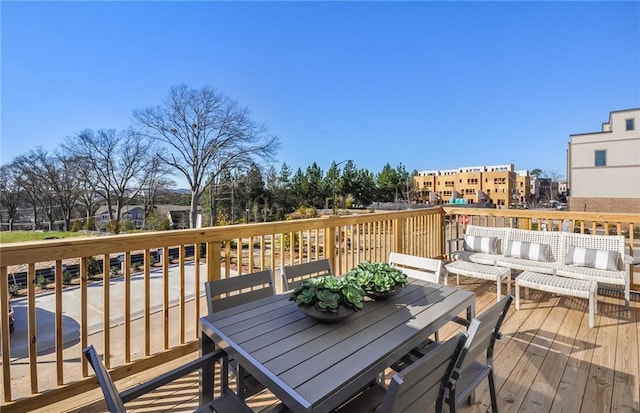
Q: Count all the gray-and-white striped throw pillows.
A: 3